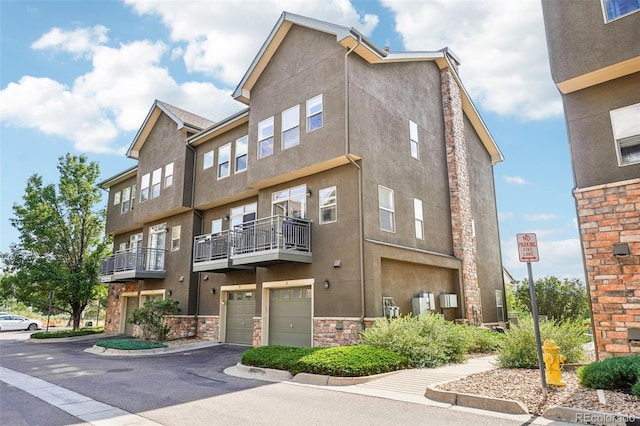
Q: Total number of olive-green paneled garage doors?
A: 4